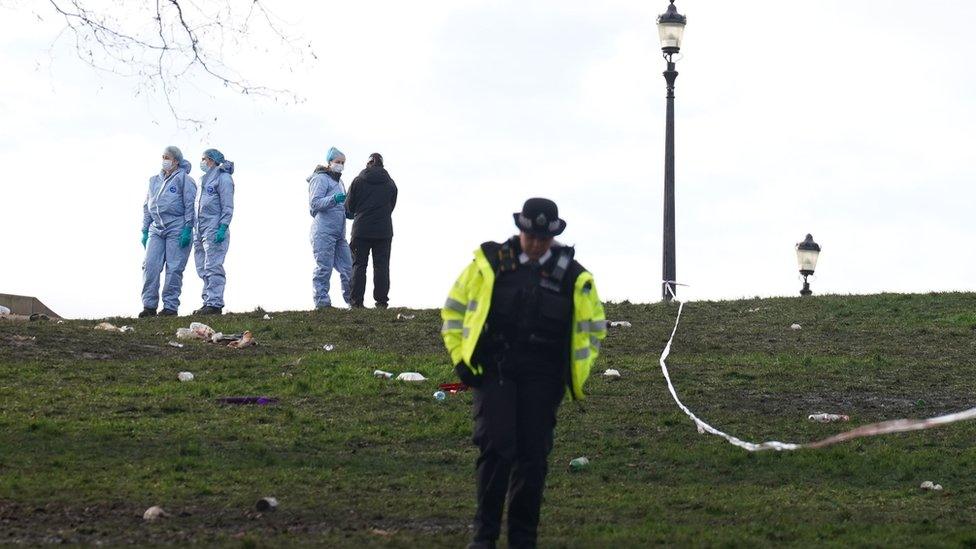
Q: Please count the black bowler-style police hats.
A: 1